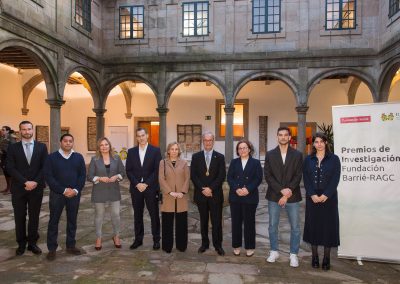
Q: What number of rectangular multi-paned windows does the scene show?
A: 6